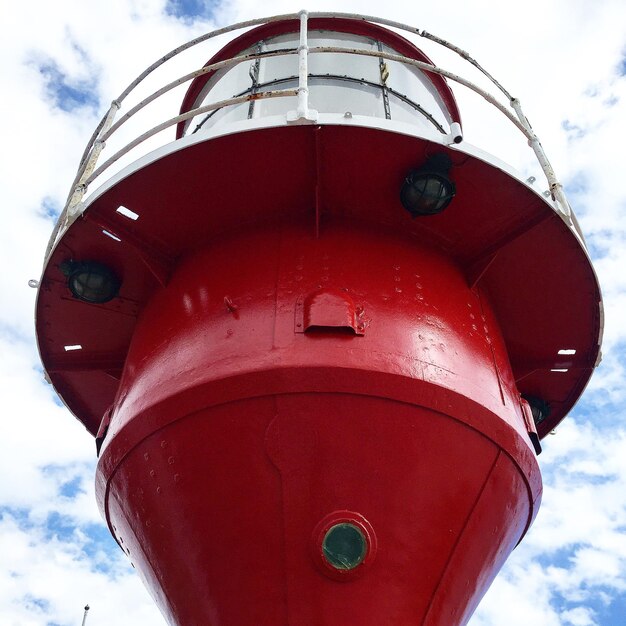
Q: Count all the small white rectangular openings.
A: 5